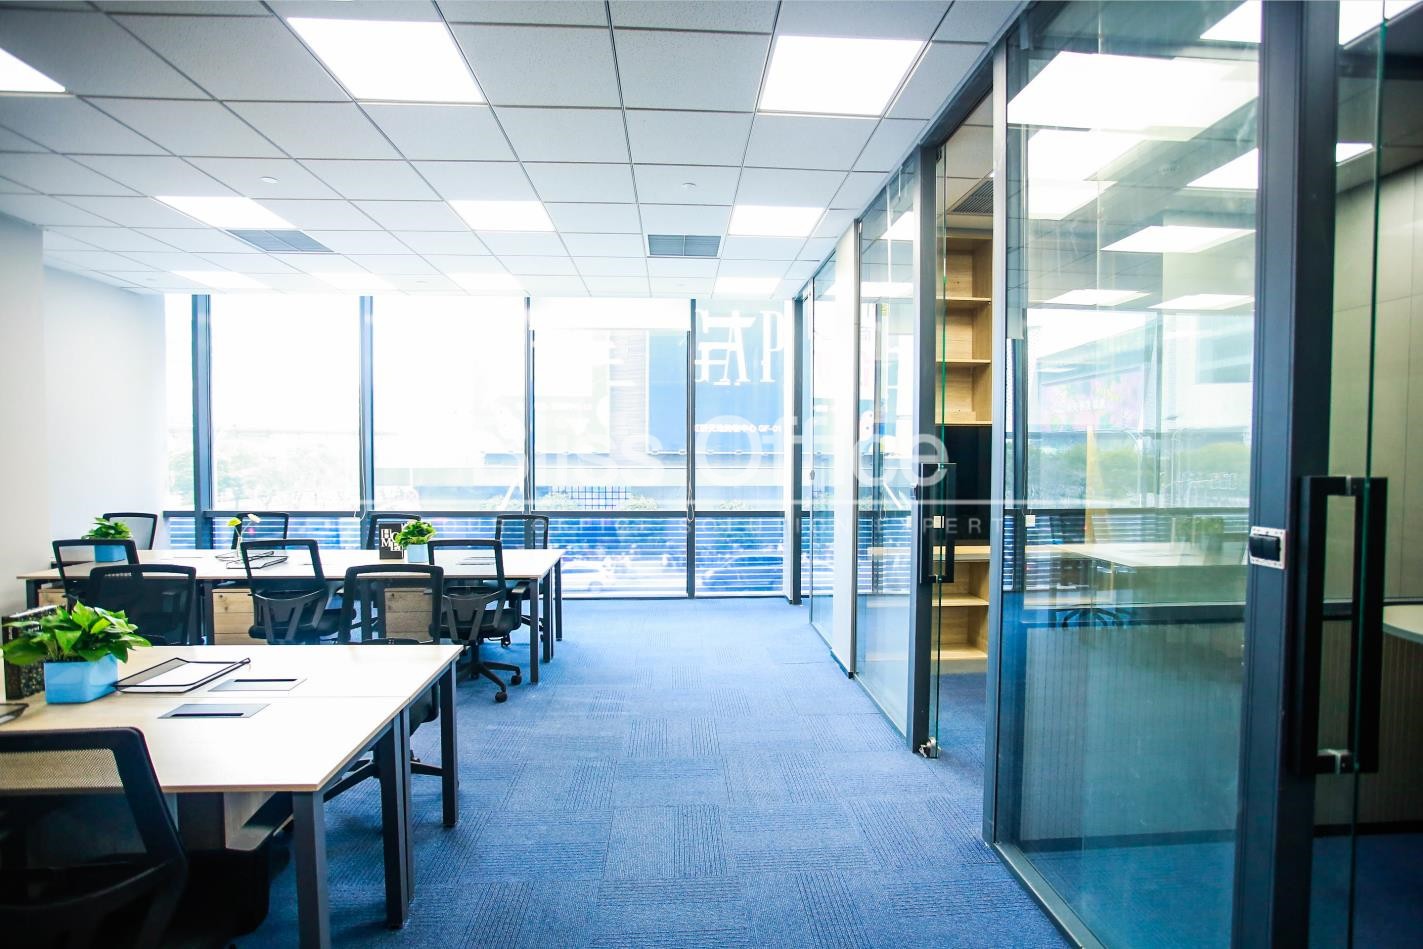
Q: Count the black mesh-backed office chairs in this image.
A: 10